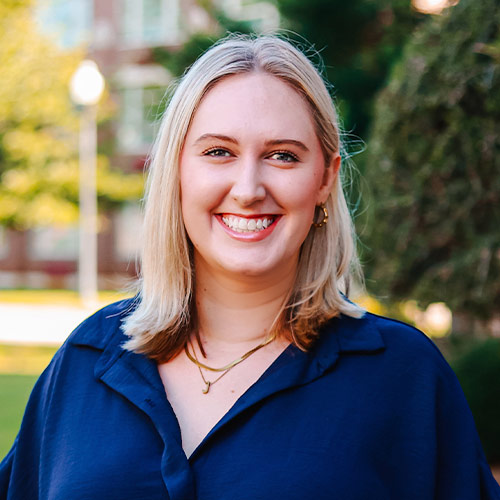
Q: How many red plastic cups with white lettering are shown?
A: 0